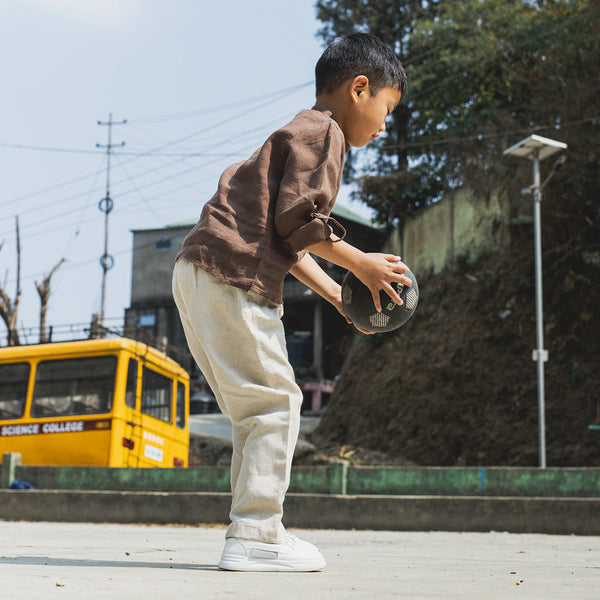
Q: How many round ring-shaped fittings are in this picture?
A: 2